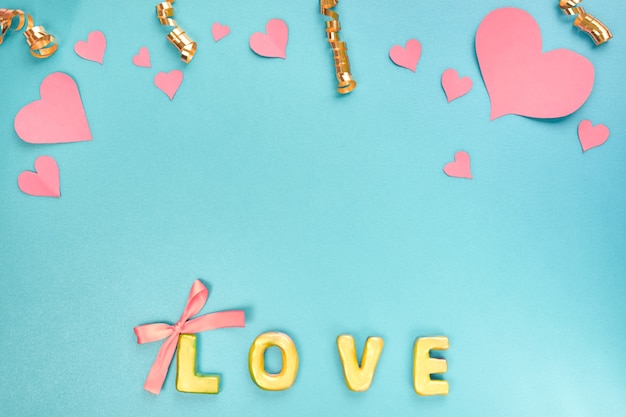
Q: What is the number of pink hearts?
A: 12